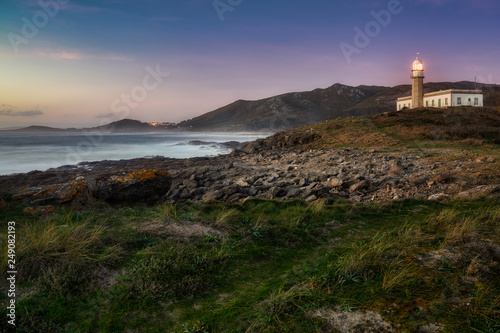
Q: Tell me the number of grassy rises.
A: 1